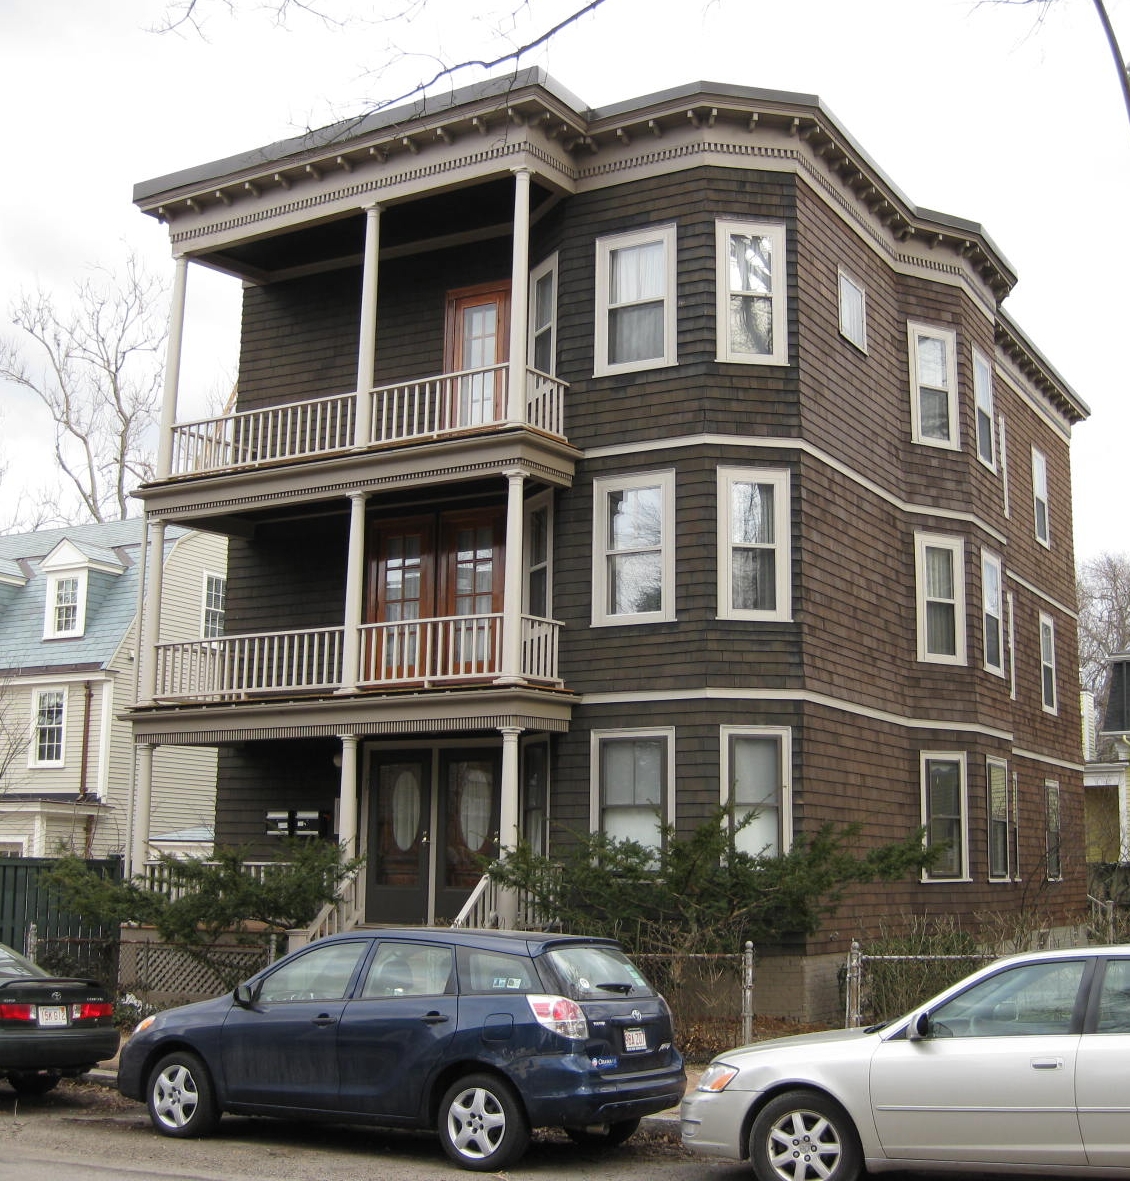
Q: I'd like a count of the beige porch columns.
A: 9